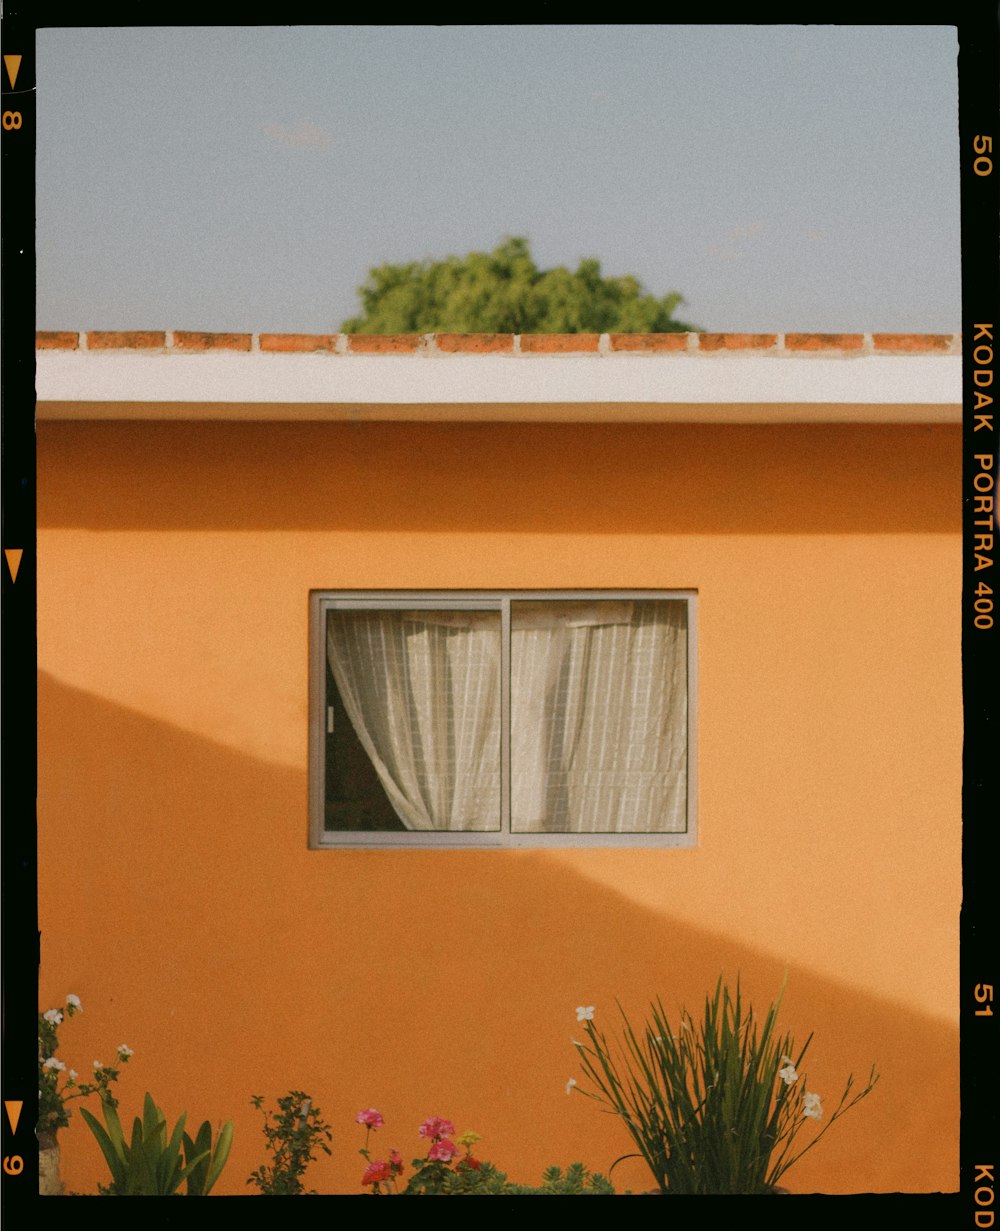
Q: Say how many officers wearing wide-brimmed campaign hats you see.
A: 0